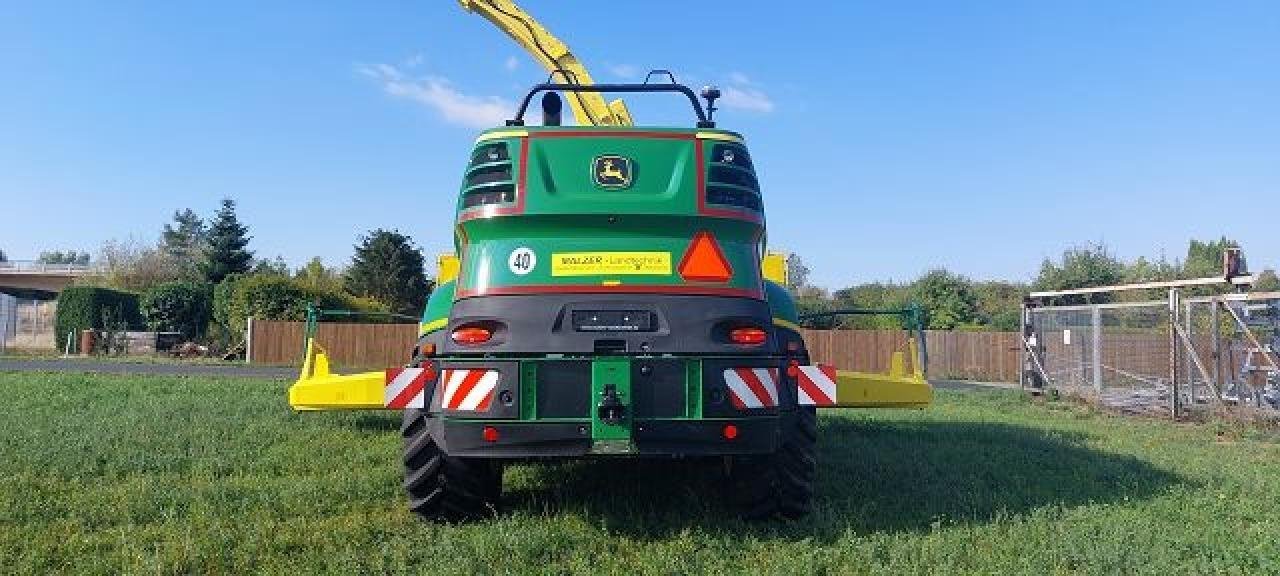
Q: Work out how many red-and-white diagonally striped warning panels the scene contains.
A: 4